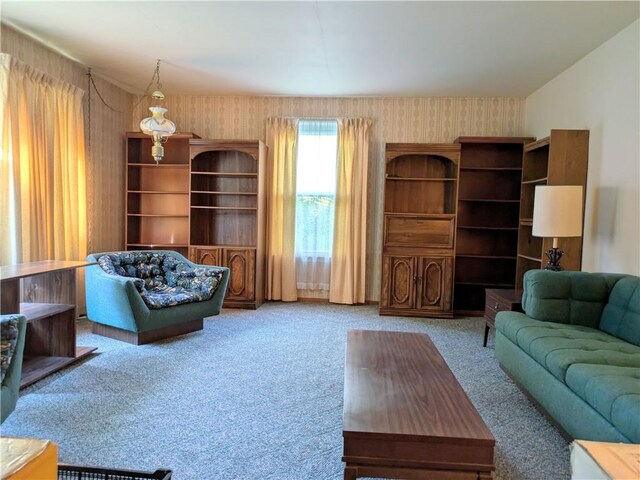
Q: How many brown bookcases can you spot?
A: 5